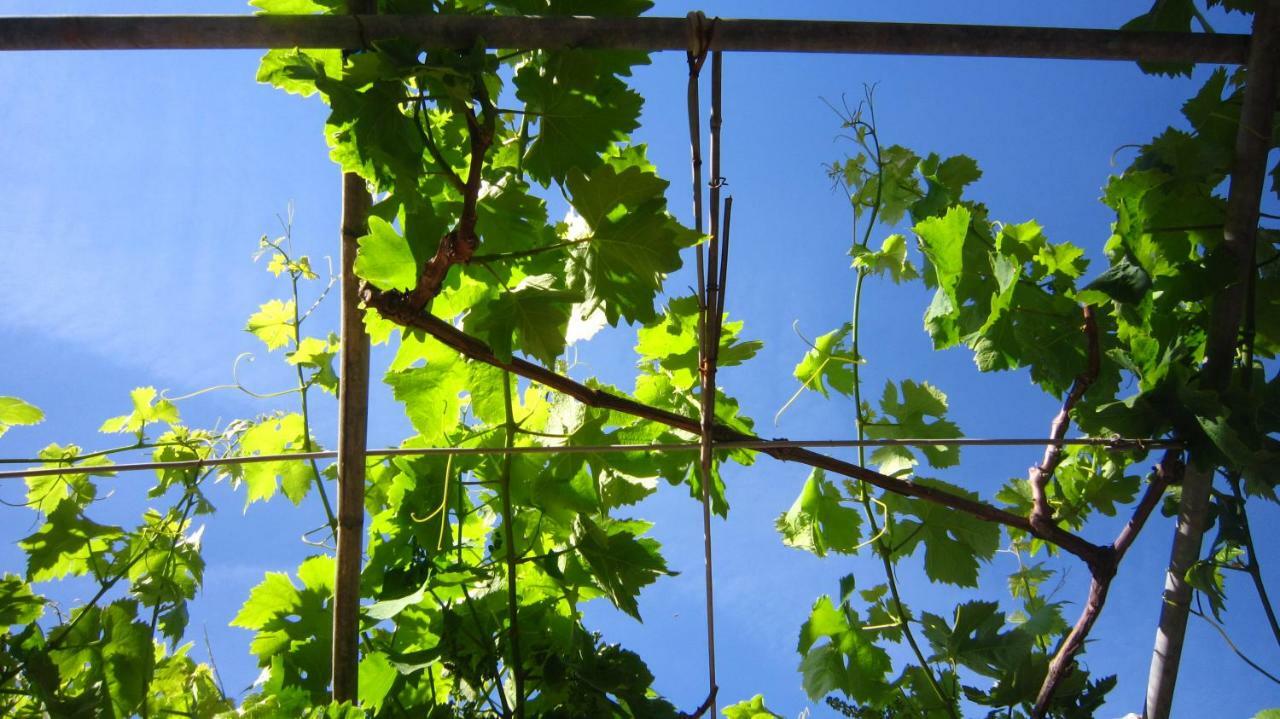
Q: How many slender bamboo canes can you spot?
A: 3